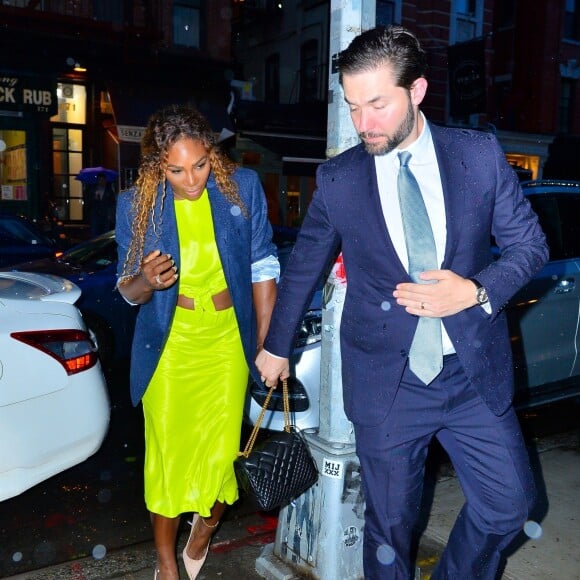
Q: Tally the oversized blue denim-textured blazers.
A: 1